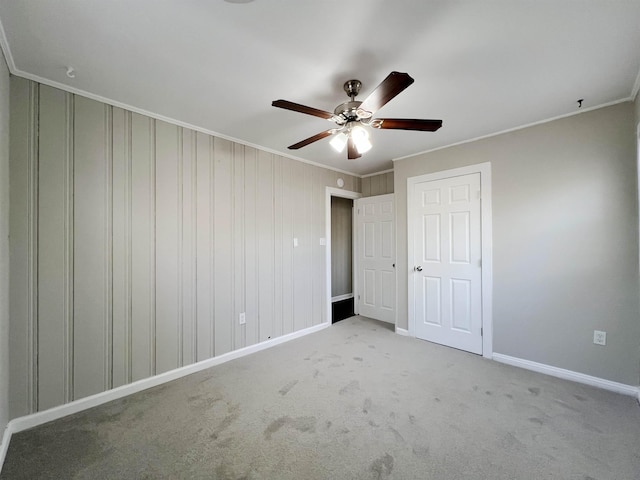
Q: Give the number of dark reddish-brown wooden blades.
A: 5